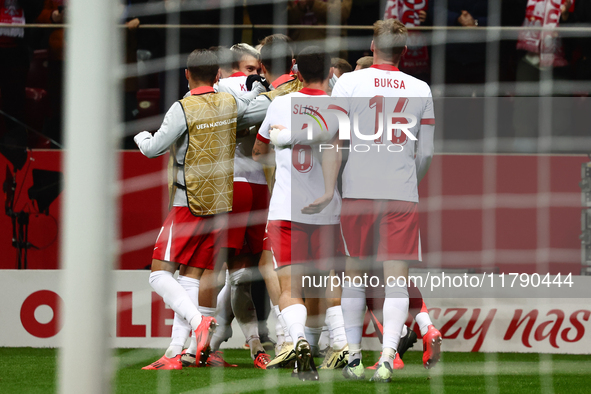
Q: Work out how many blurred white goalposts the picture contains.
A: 1